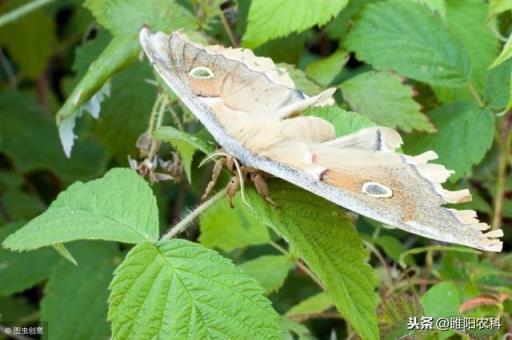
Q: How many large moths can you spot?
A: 1